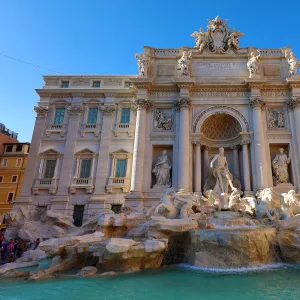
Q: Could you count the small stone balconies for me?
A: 6